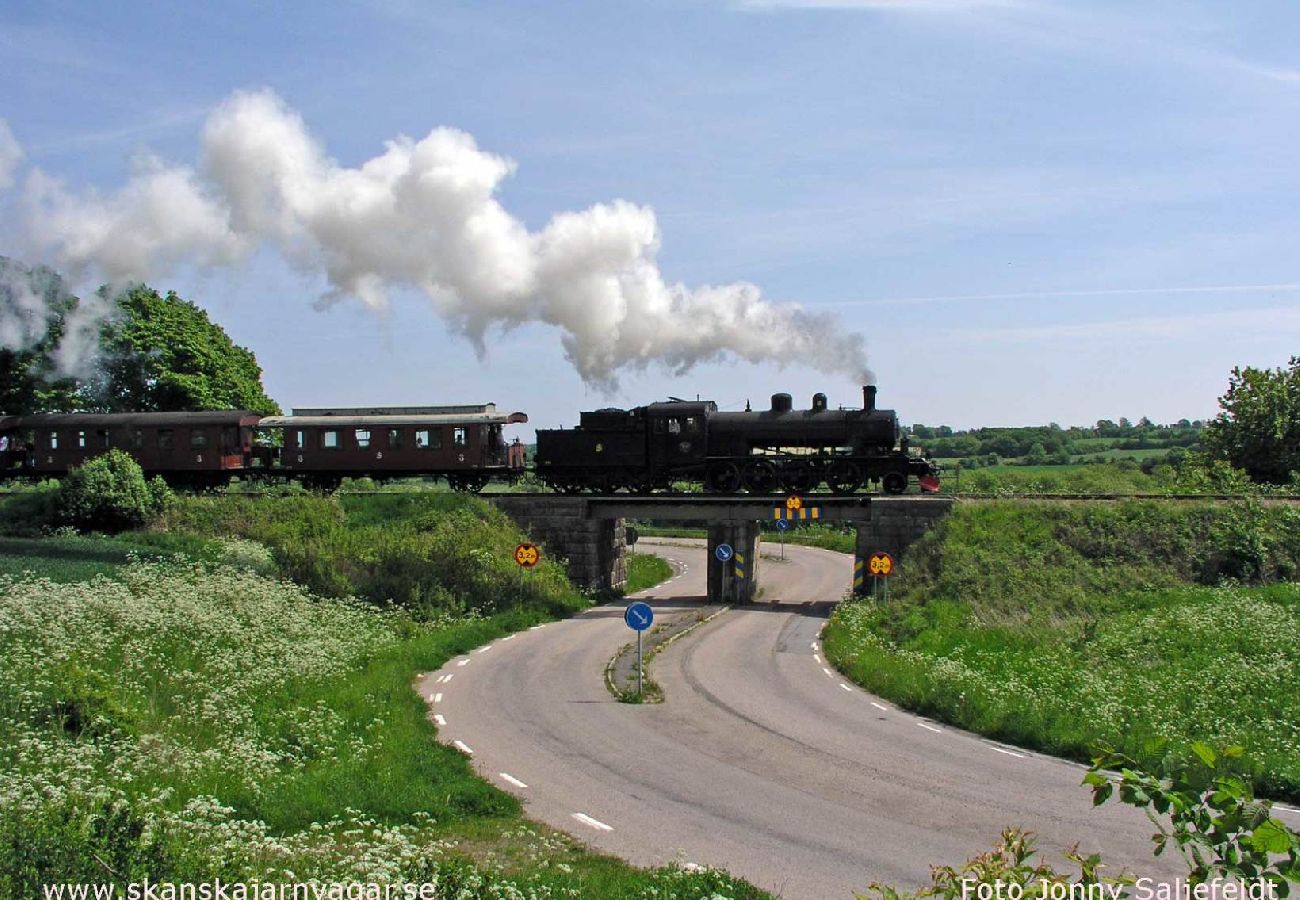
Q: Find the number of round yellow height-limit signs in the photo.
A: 3